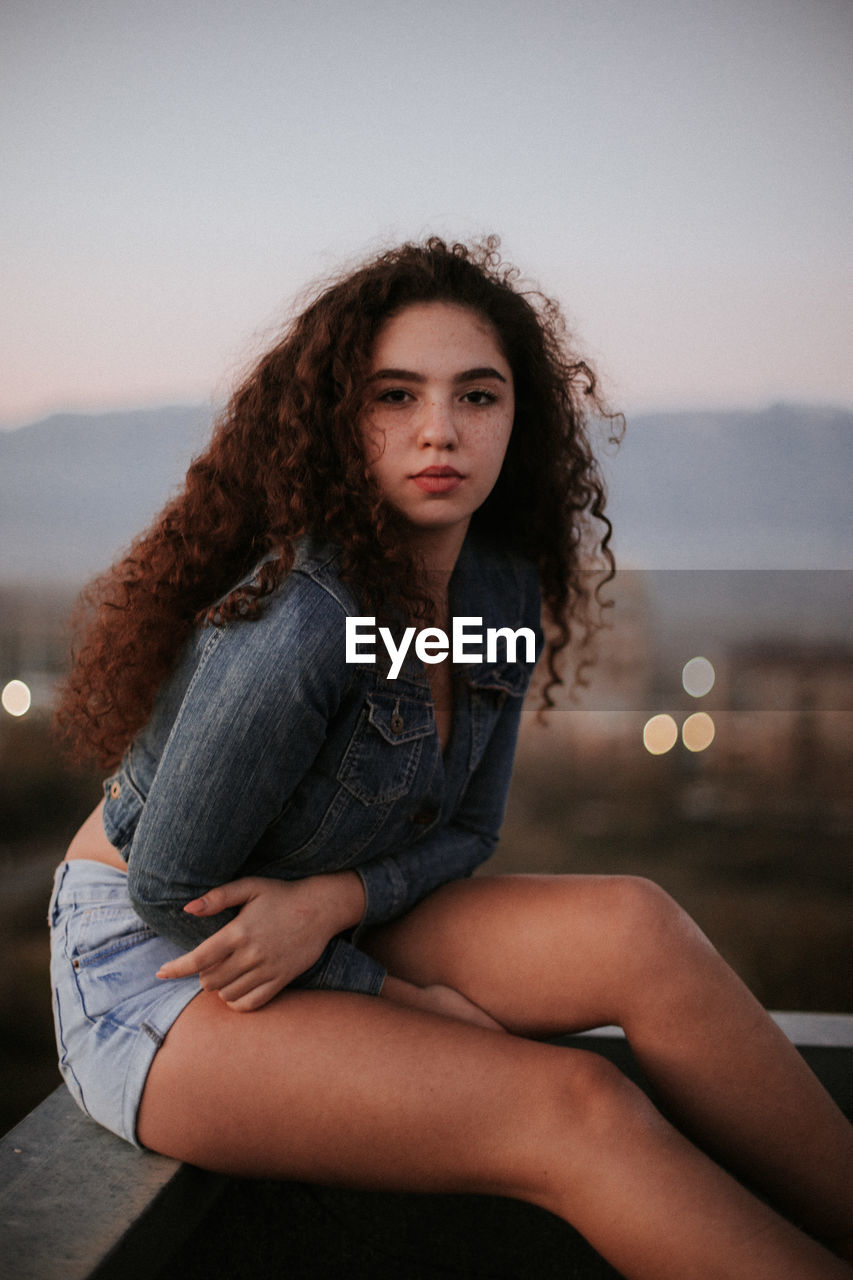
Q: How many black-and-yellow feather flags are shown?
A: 0